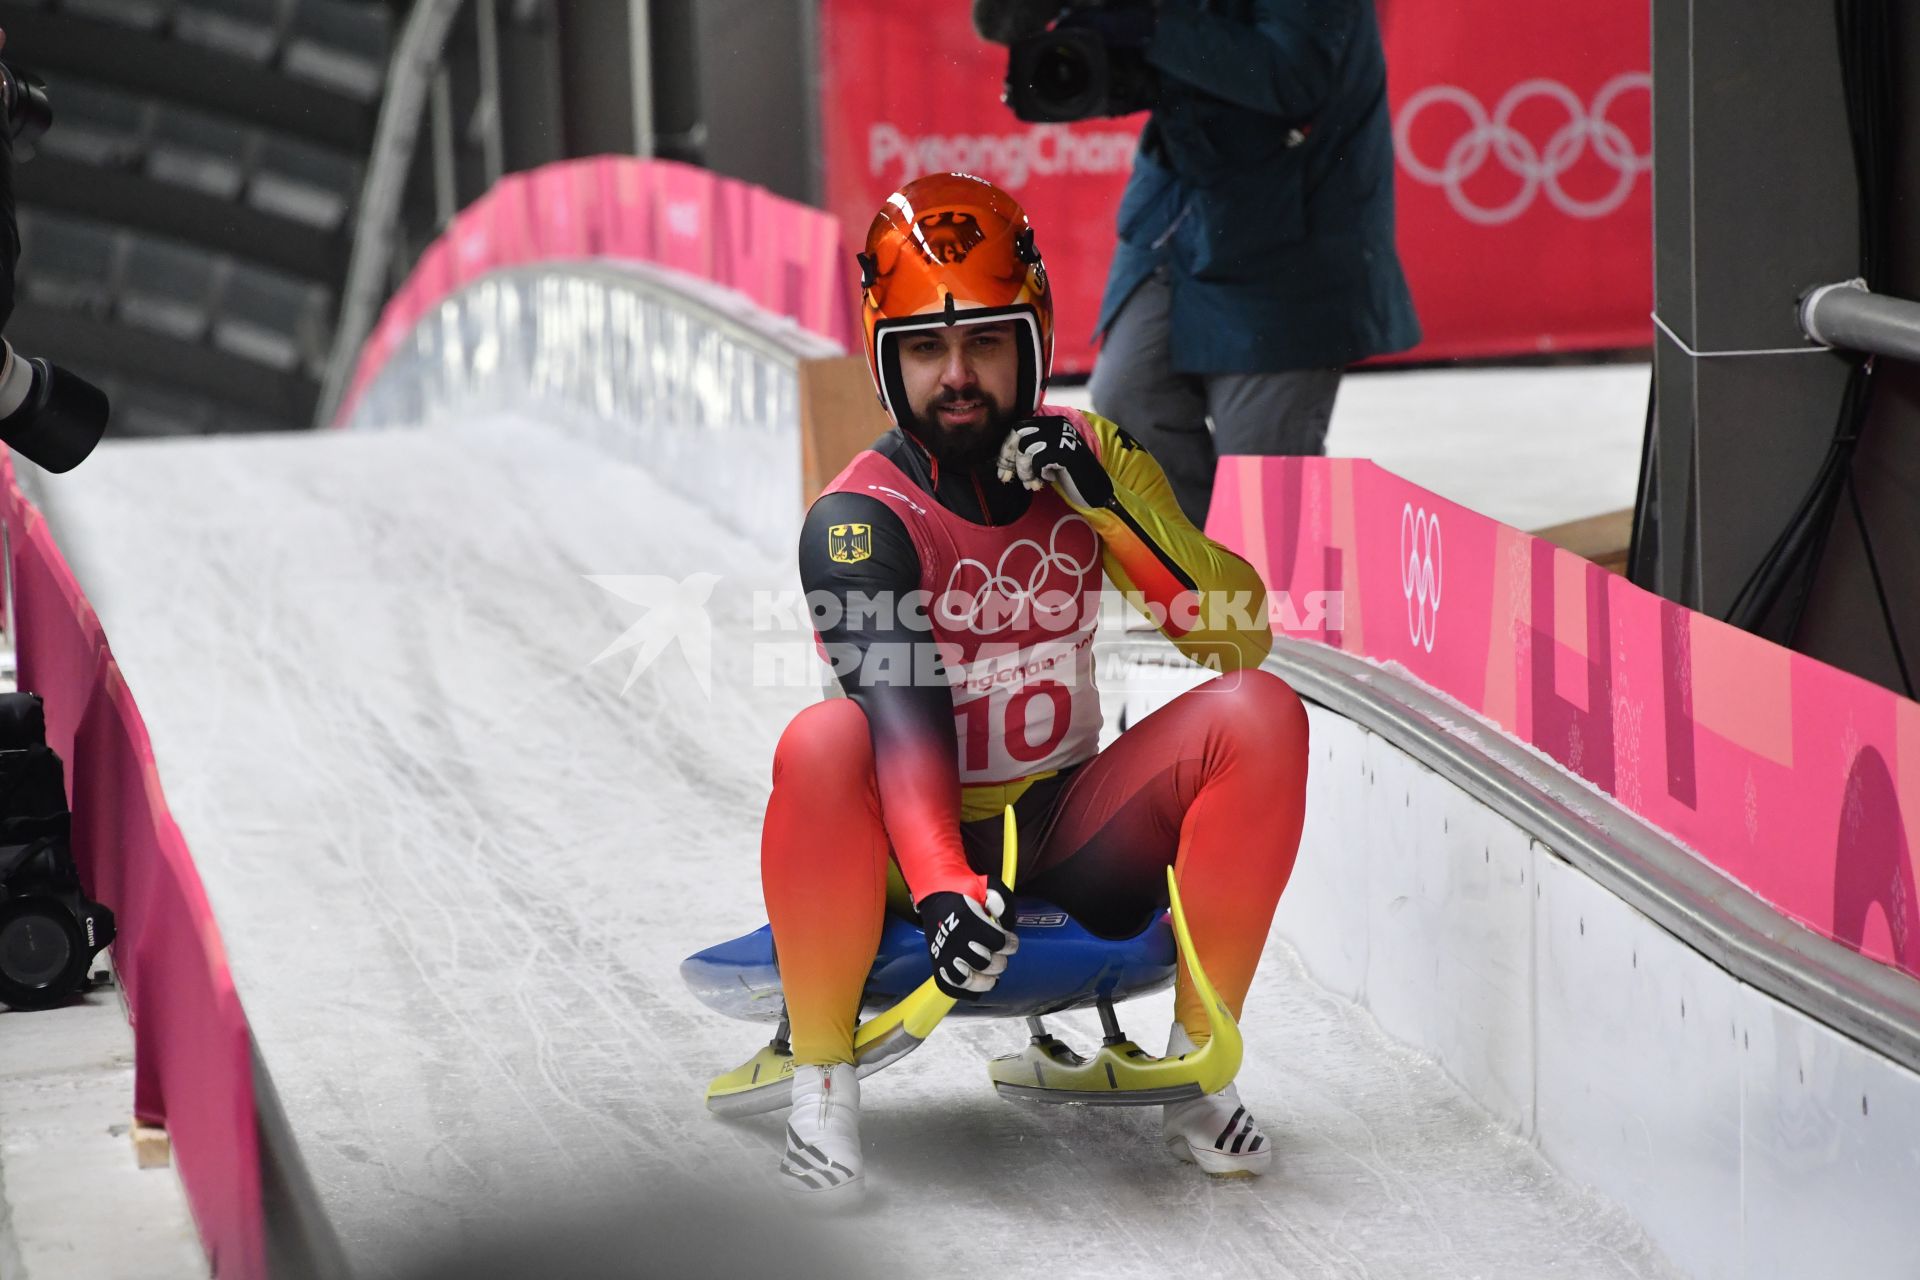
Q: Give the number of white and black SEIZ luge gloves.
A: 2